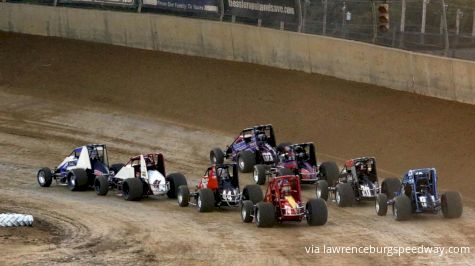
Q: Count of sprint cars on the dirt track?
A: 8